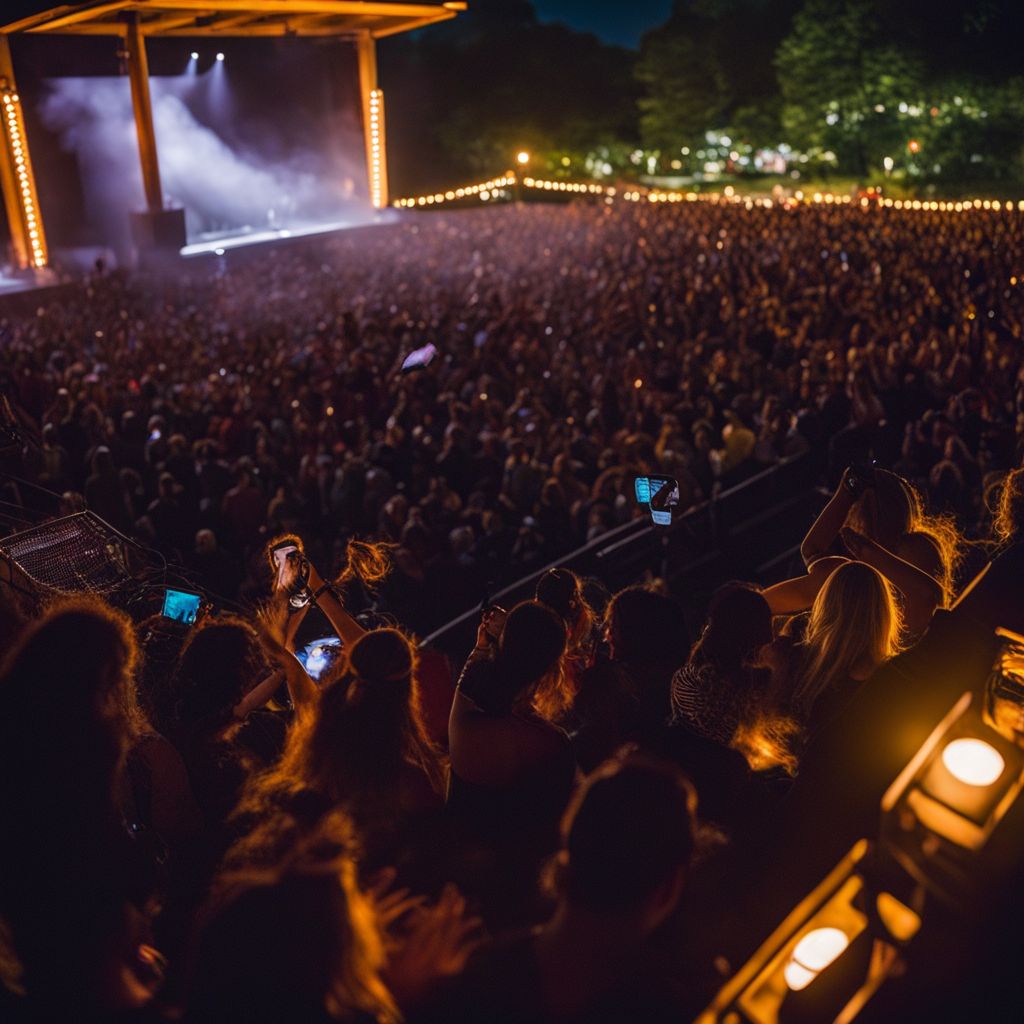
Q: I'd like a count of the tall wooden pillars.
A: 3